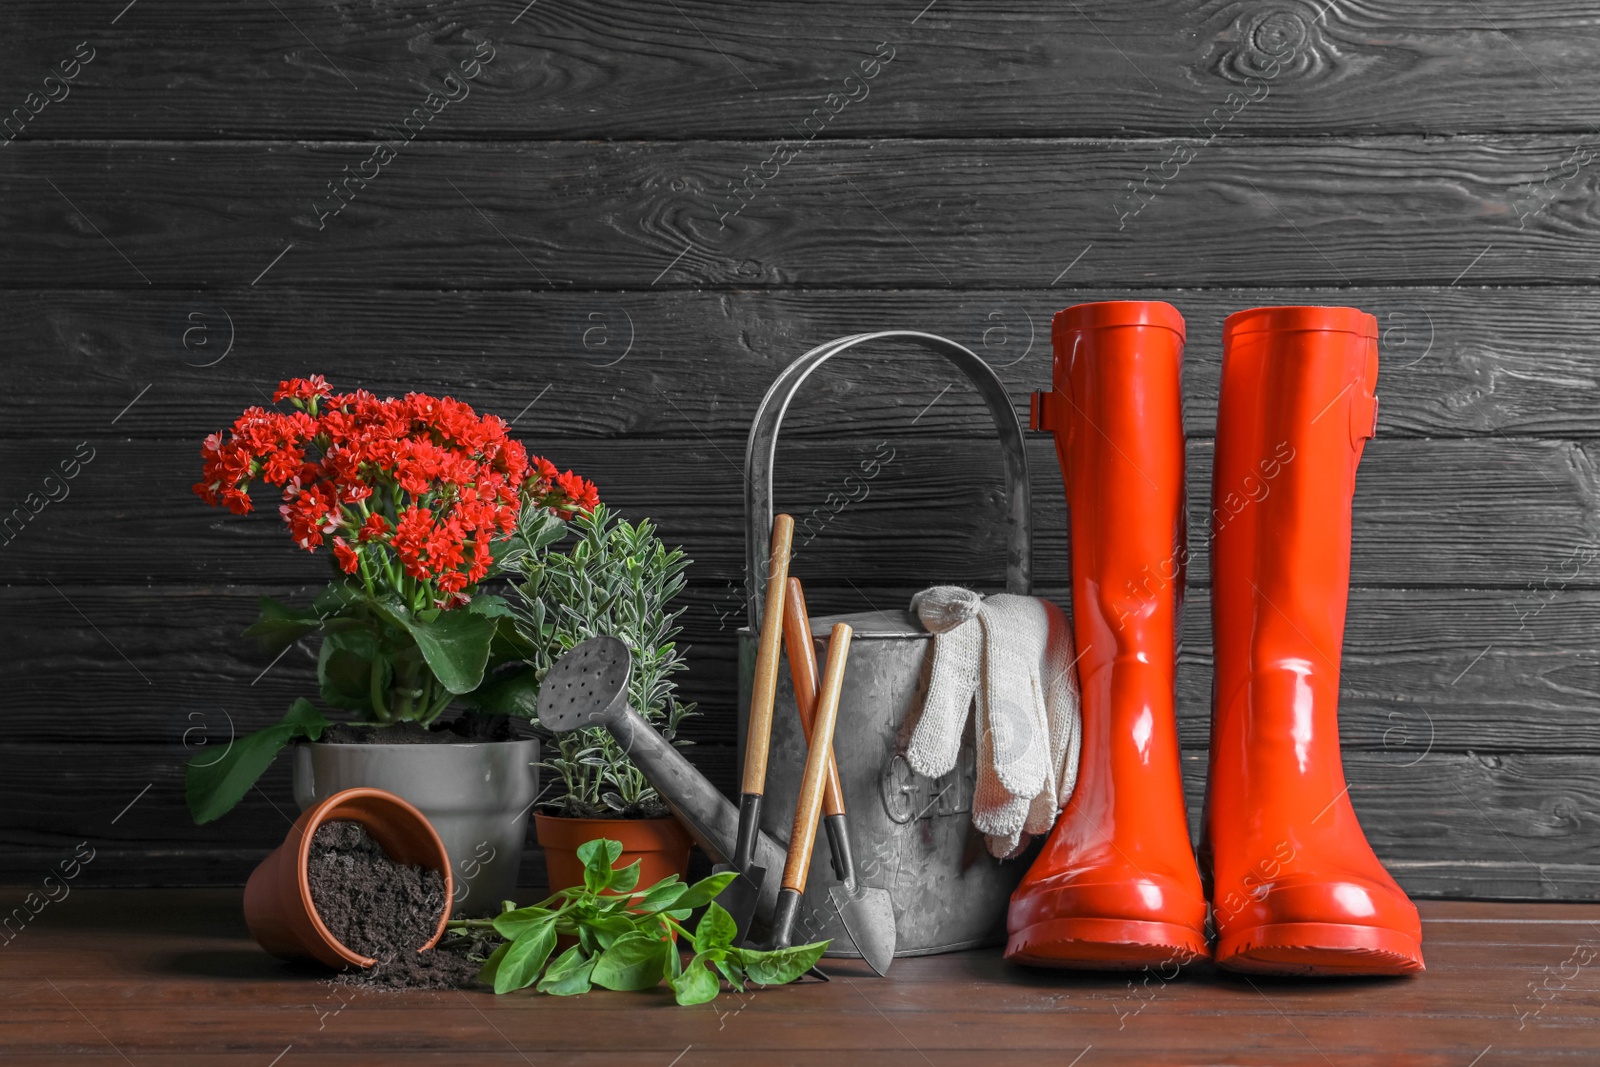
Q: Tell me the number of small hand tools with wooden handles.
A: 3